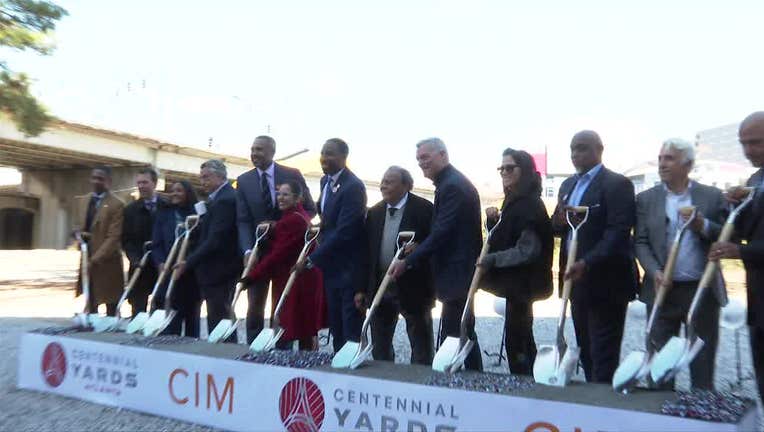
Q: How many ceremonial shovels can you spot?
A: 11